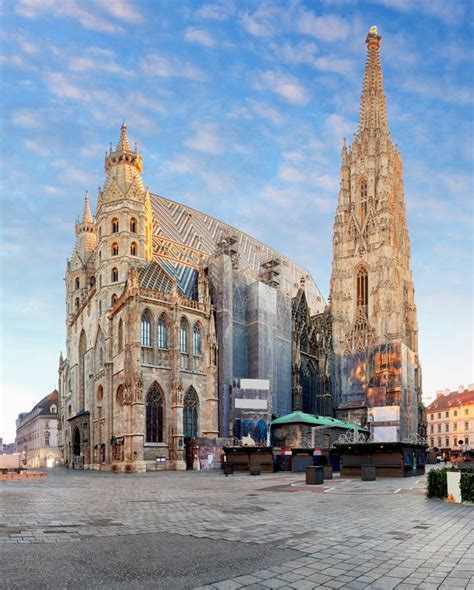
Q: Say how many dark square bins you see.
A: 5